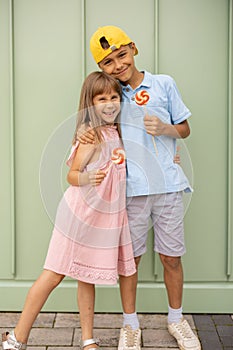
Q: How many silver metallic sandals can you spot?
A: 2